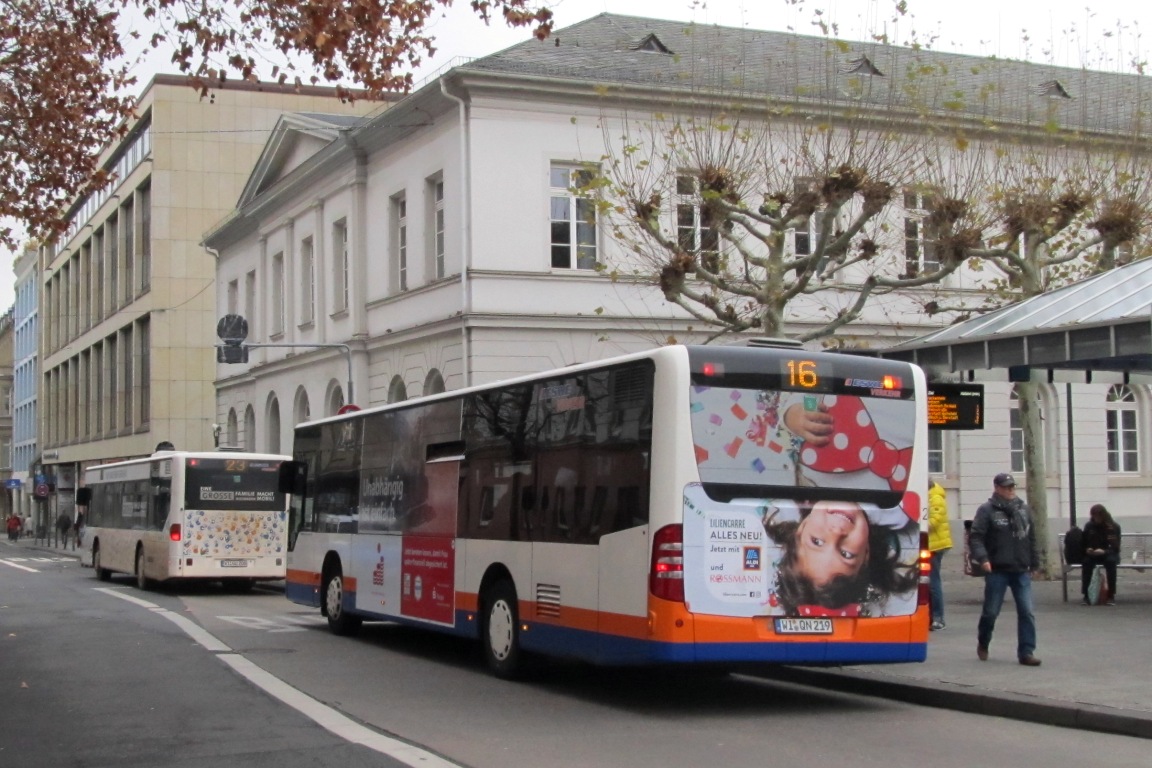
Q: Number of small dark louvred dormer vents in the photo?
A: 3